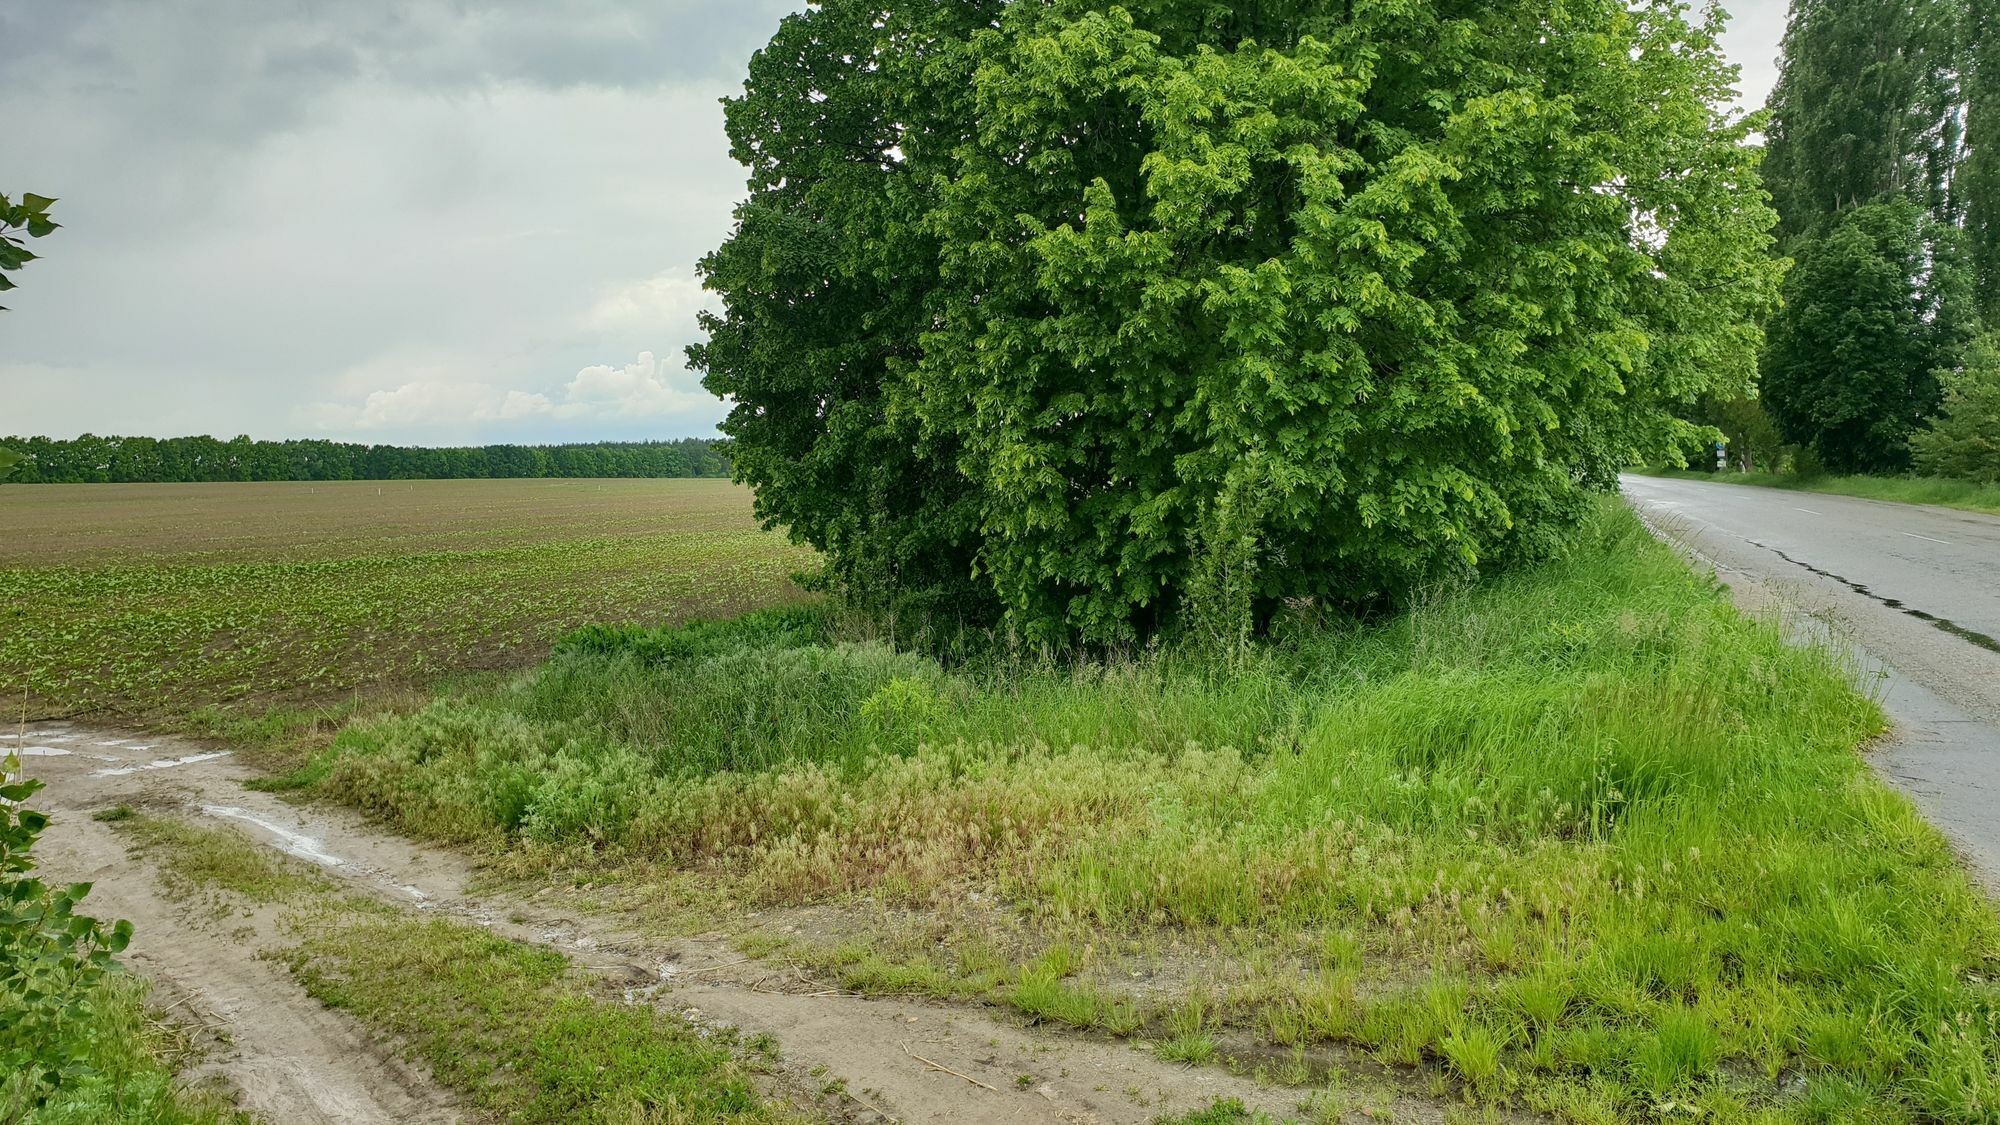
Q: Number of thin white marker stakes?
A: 4